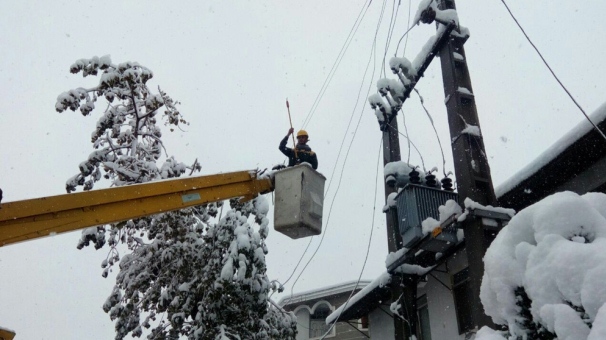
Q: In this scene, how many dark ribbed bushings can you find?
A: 3